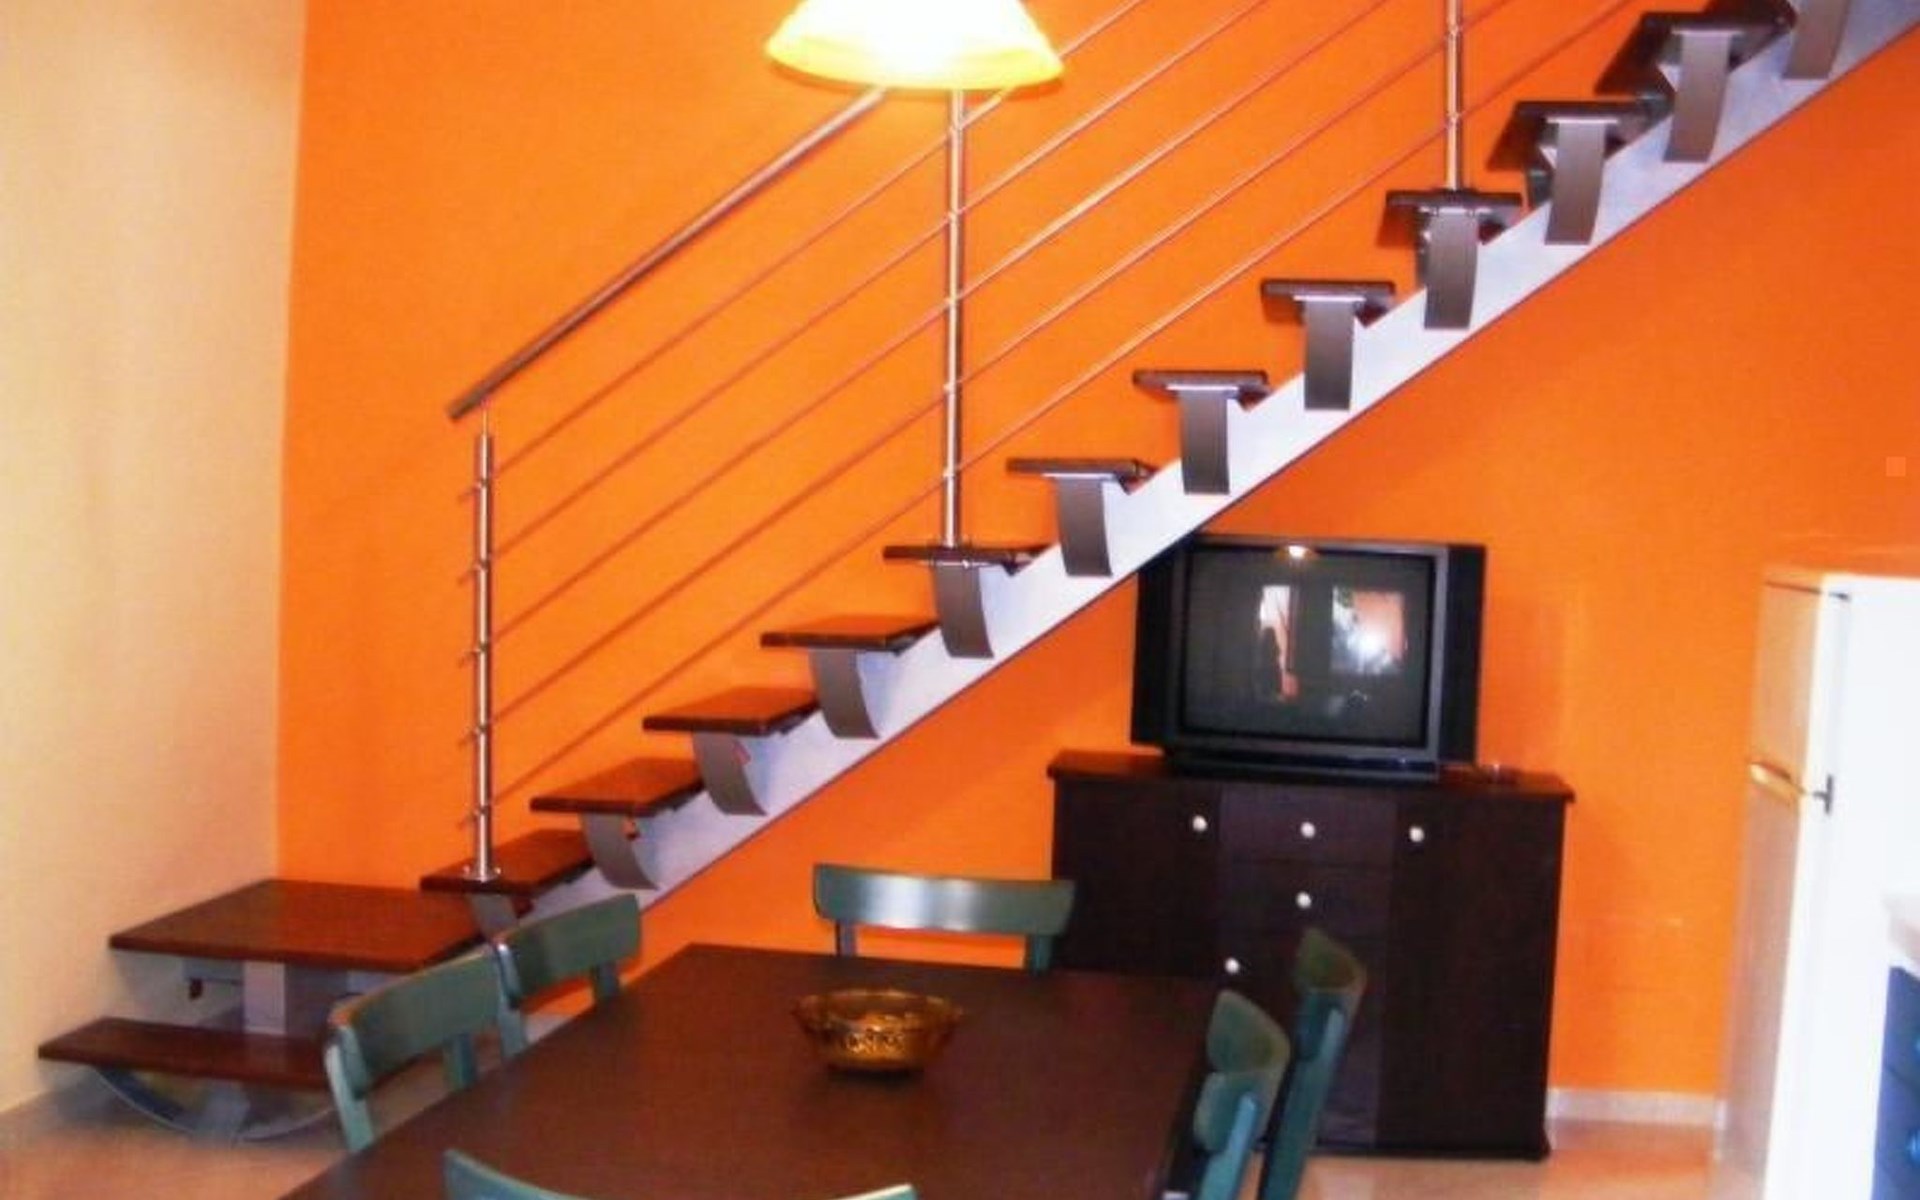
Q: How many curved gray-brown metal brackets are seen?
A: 12